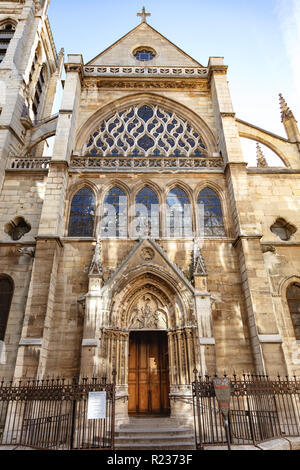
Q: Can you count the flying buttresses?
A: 2